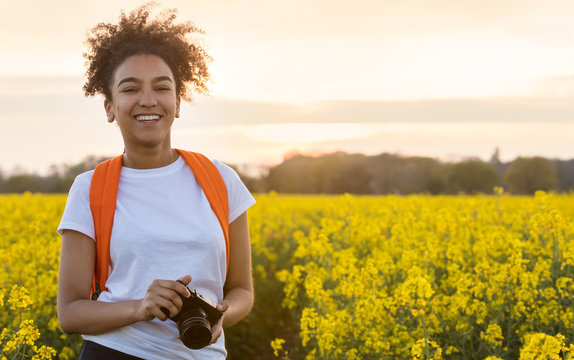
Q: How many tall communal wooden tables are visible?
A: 0